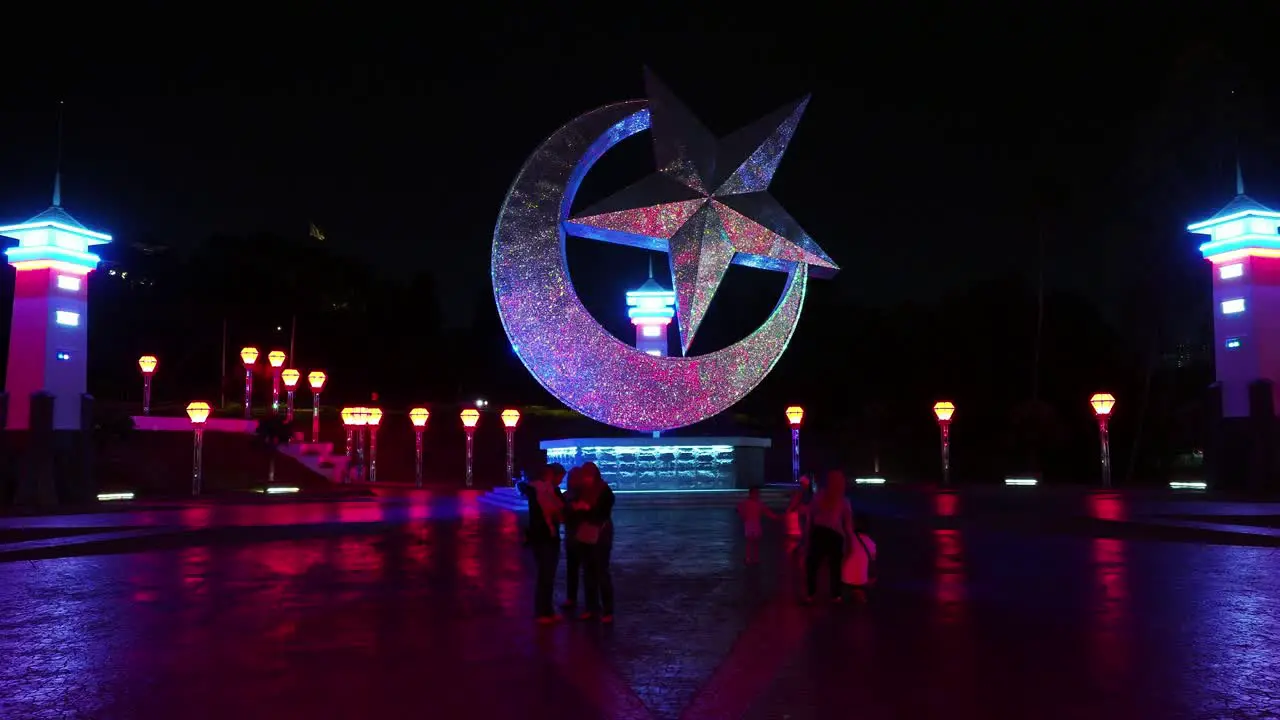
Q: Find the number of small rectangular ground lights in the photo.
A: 5